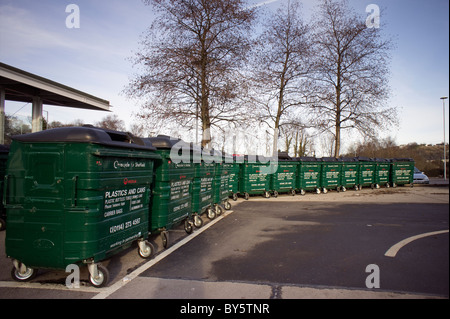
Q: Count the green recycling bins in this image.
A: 13